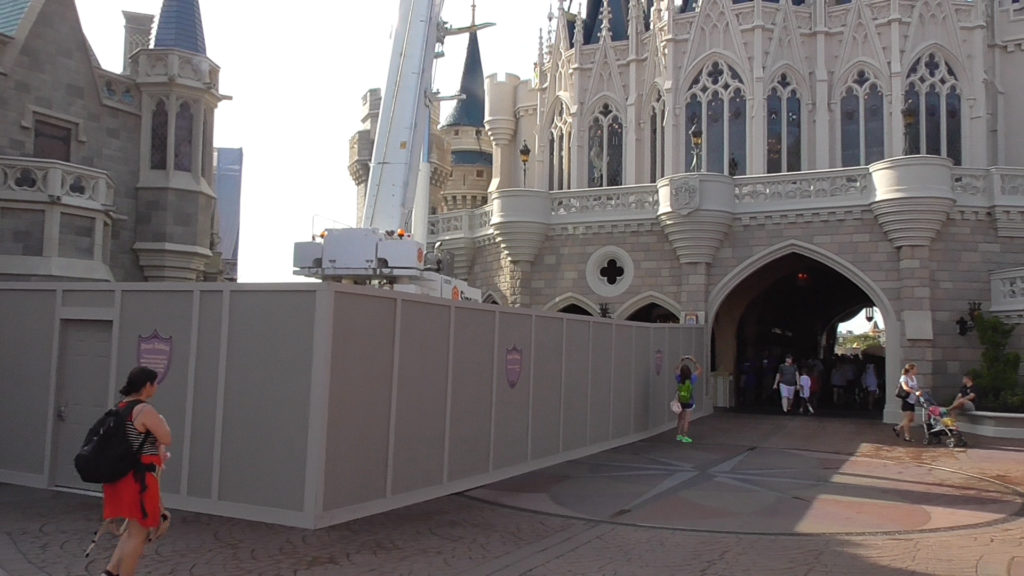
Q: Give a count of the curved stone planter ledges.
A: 1